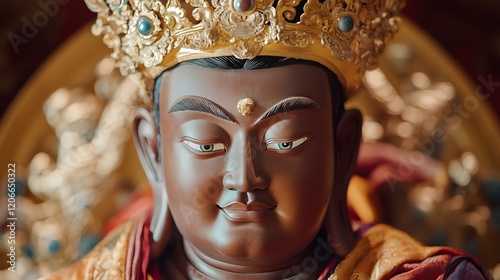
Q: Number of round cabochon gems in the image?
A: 3